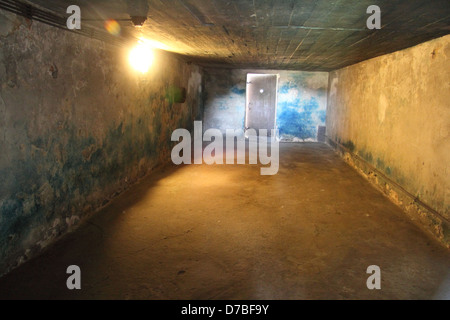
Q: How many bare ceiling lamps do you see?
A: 1